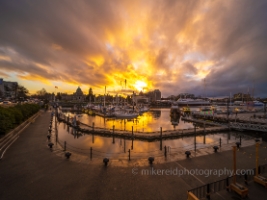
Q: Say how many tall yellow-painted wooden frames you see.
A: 2